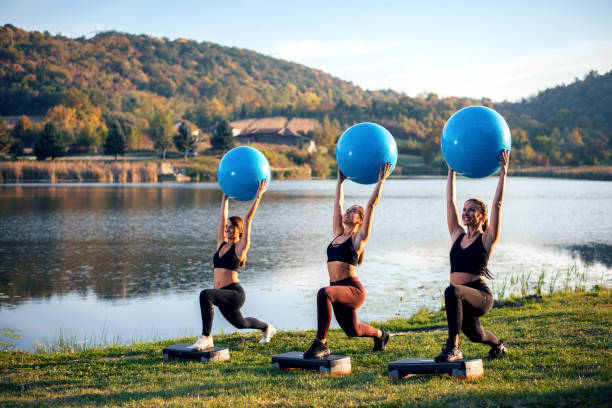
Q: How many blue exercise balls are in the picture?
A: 3